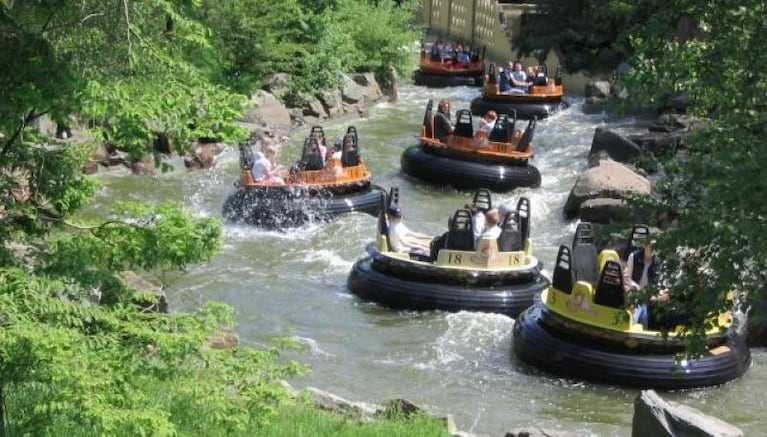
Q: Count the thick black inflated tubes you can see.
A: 6